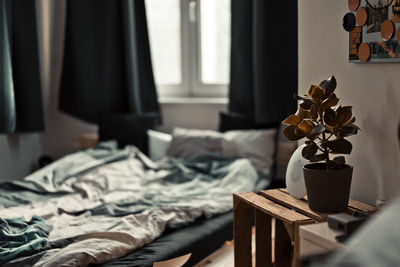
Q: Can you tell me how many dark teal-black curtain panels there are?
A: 3